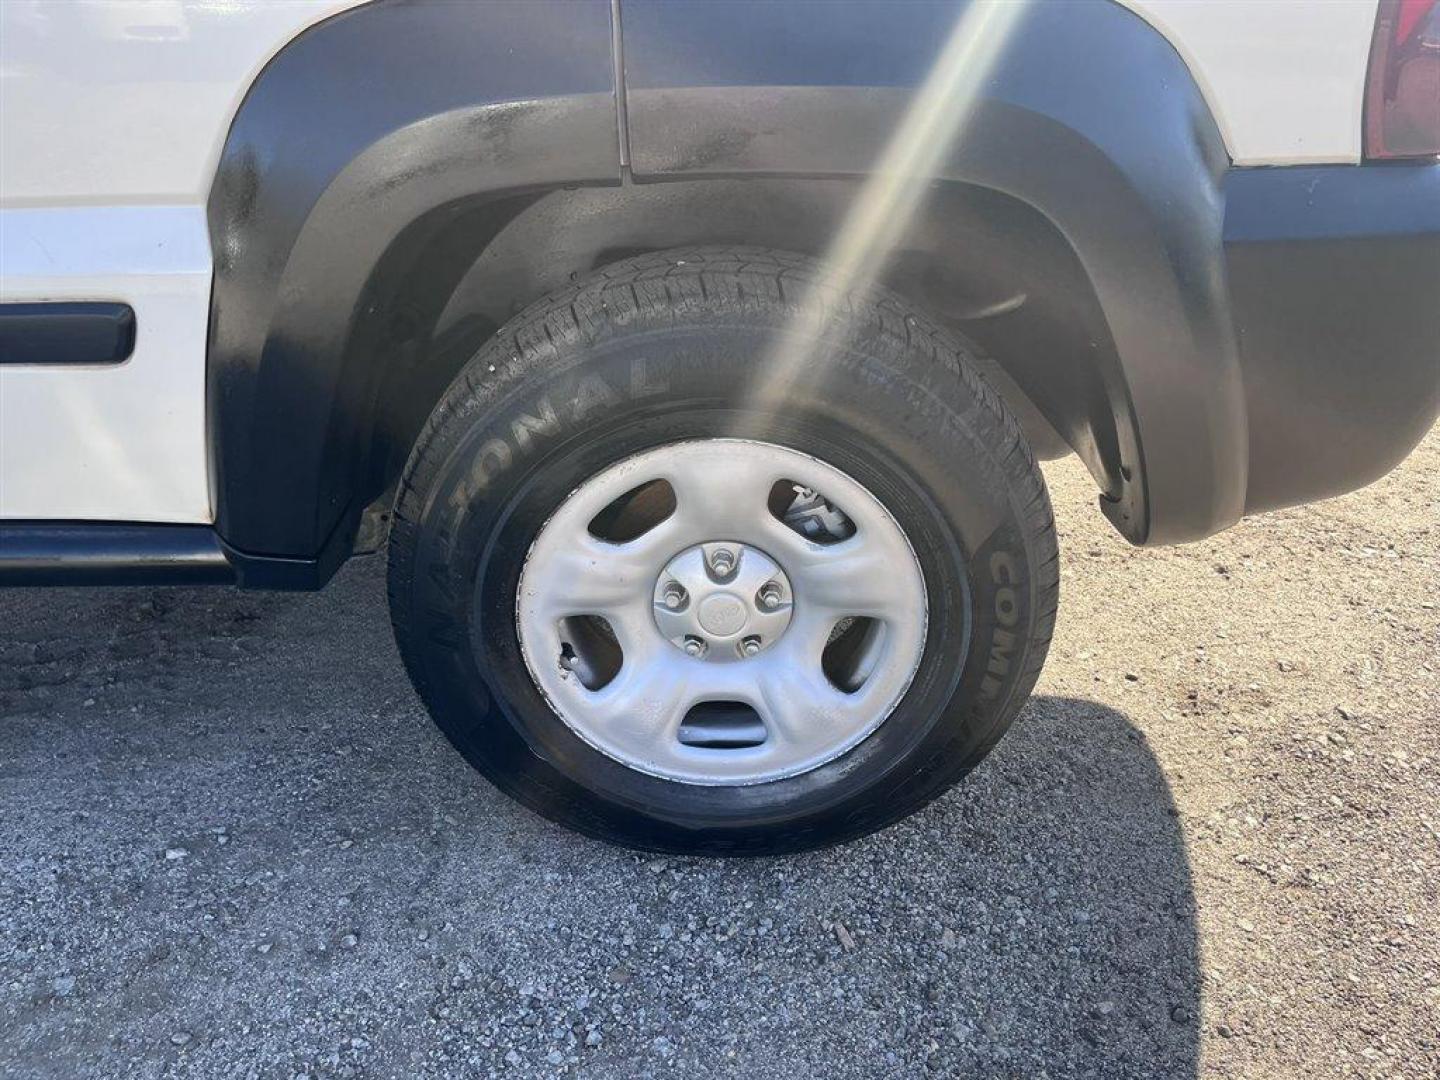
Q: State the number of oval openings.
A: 5